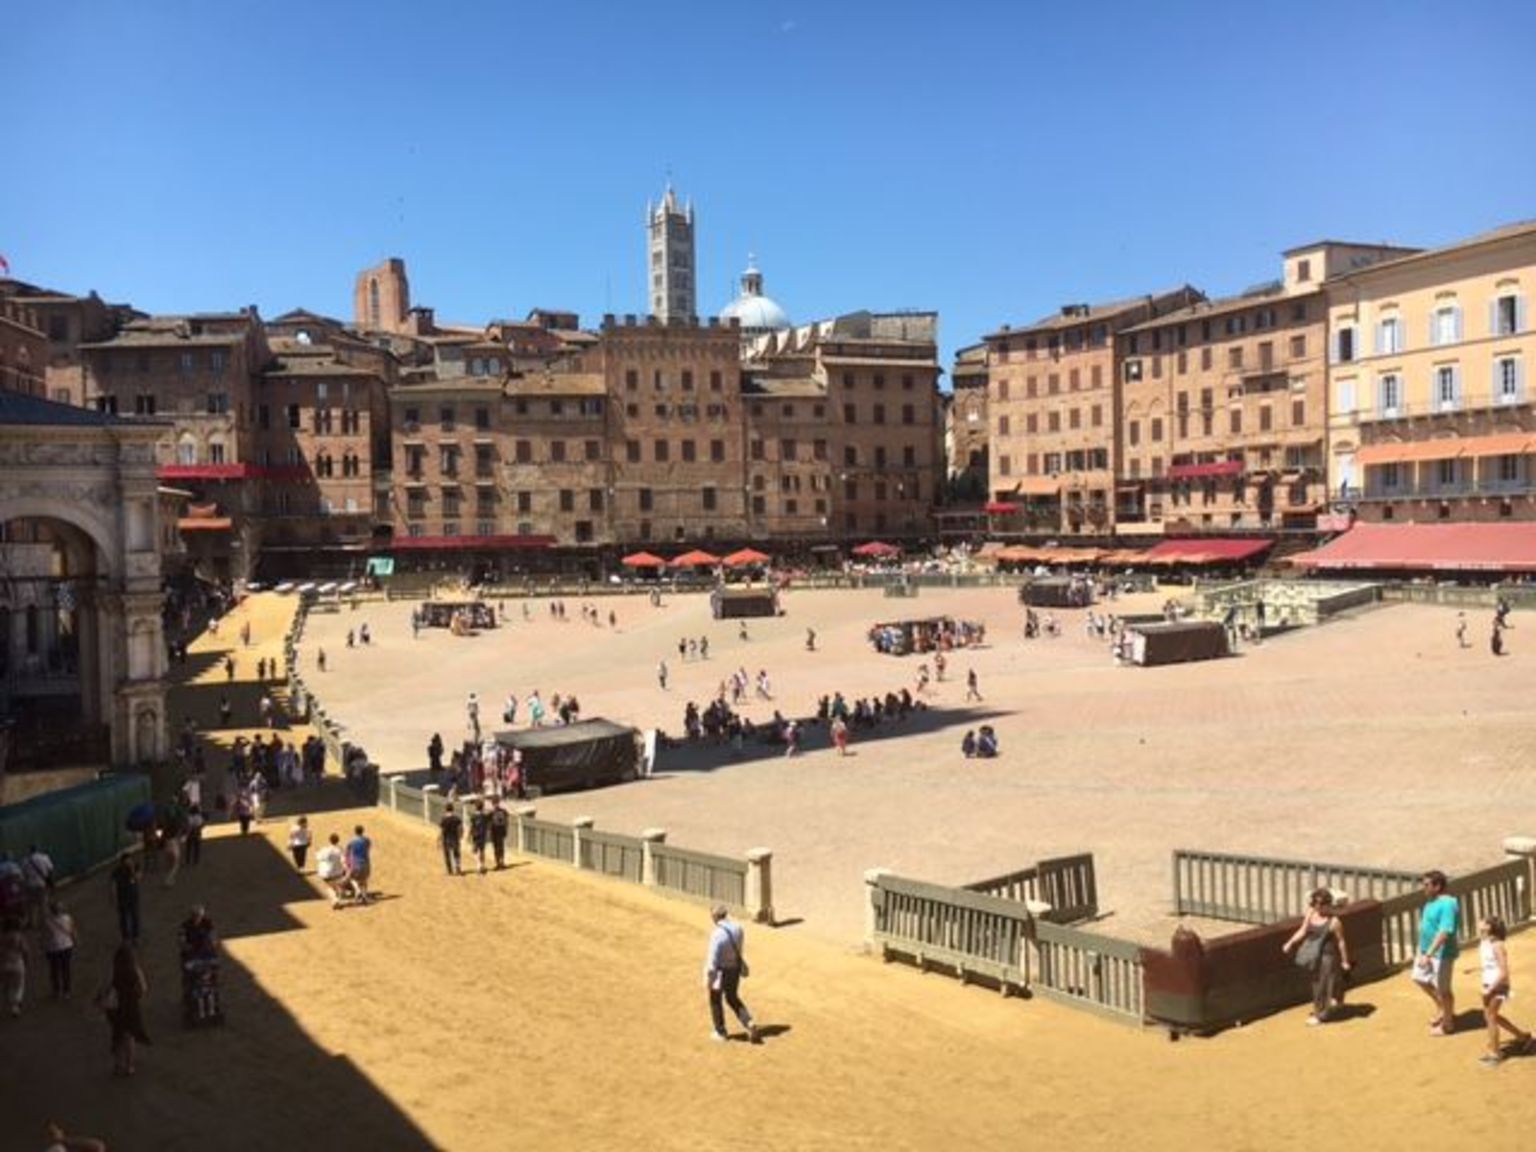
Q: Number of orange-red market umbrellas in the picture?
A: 3